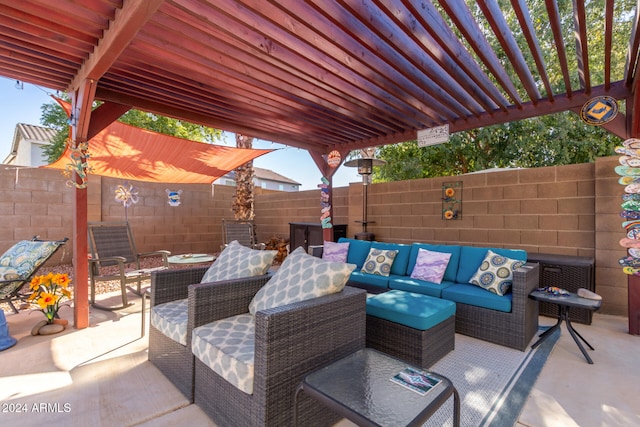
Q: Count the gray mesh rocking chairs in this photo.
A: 2